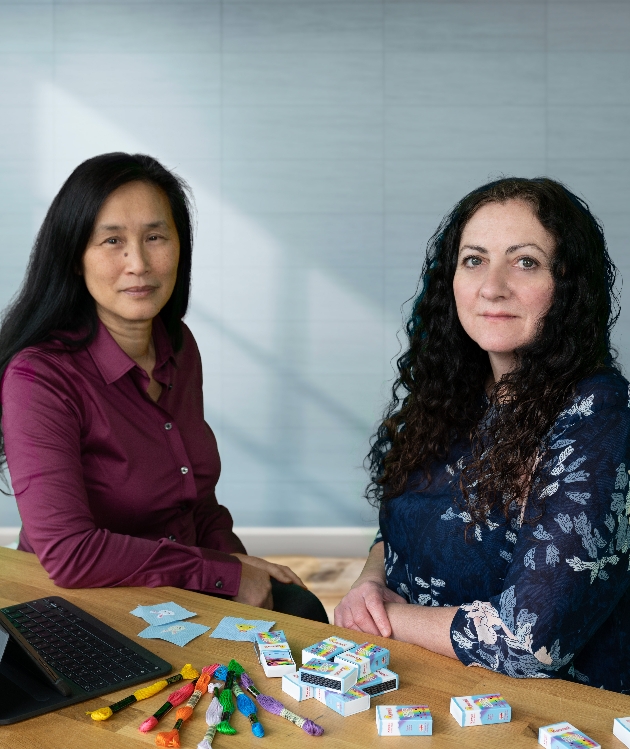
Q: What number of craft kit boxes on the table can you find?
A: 11